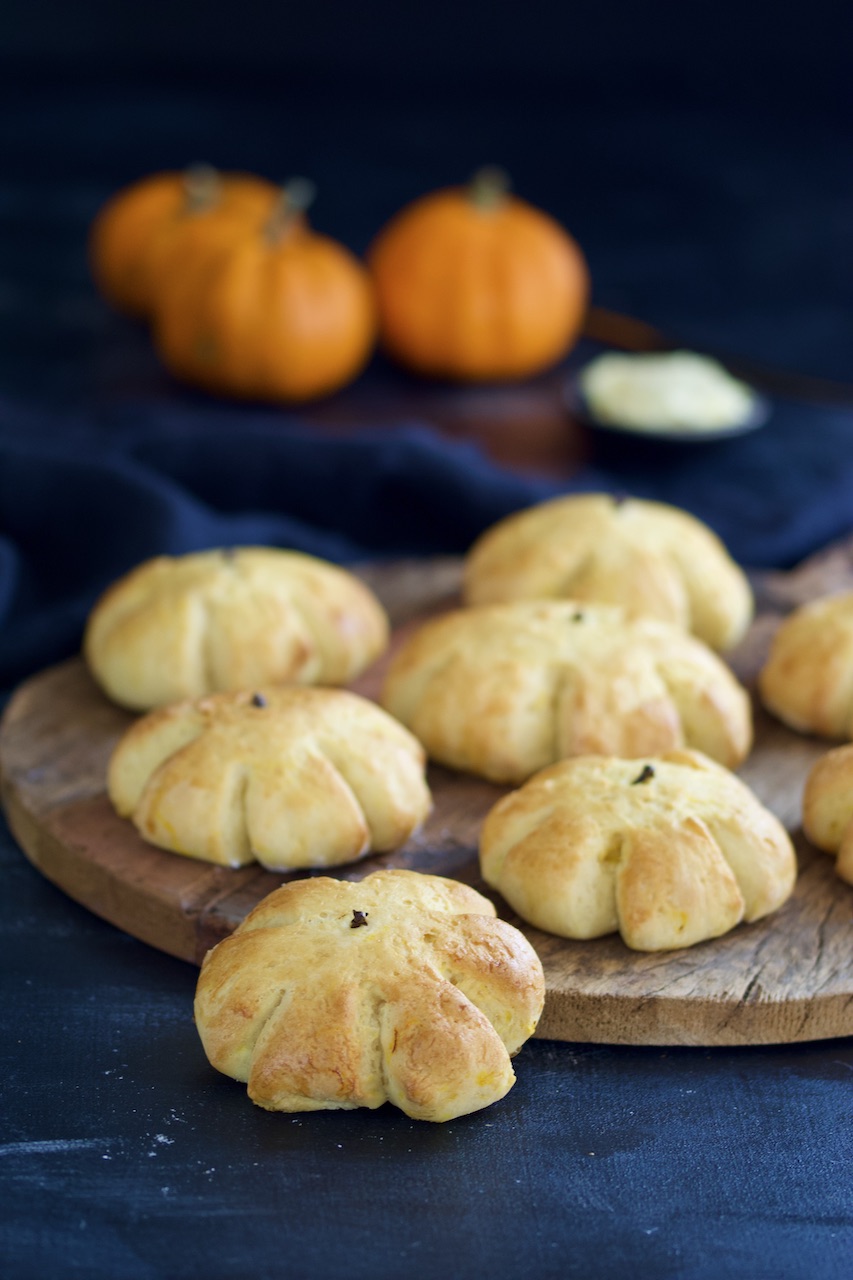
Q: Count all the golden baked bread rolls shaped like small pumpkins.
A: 8